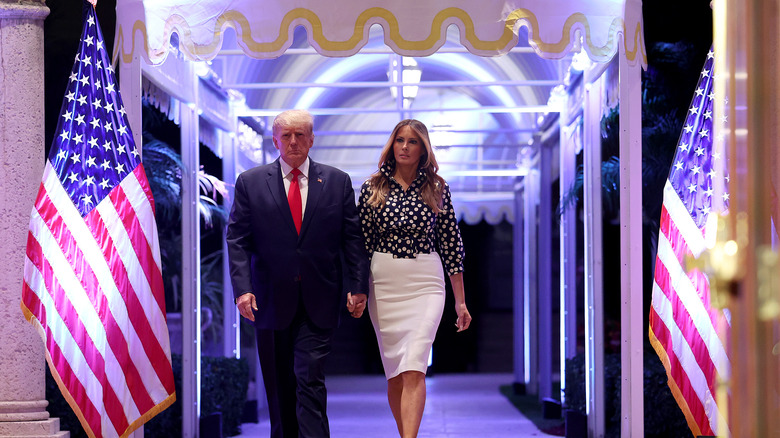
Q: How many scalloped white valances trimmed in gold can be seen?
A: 2